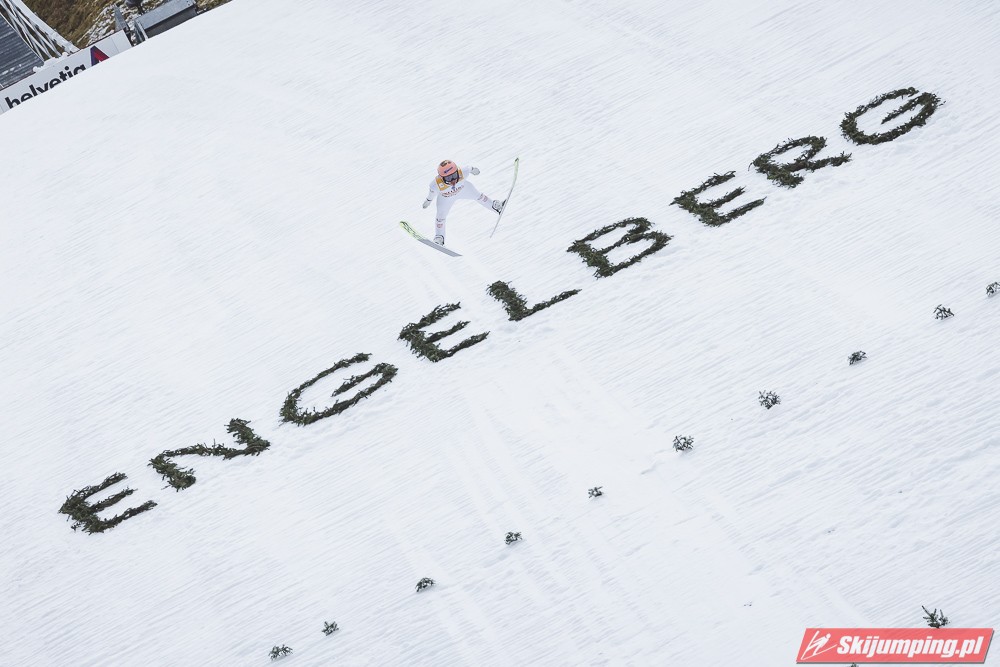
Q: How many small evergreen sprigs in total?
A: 11